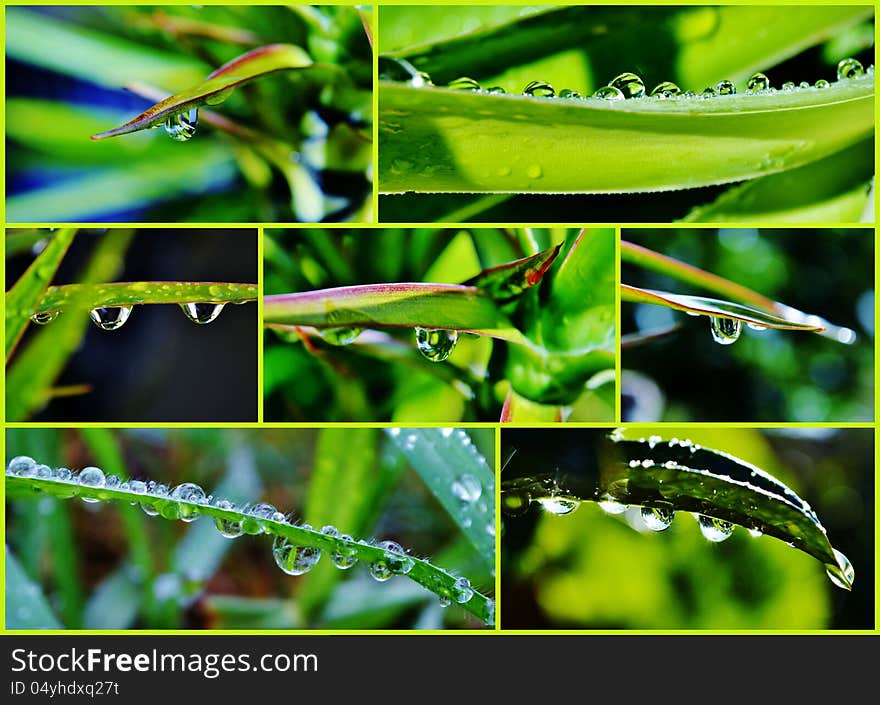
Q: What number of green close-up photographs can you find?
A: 7